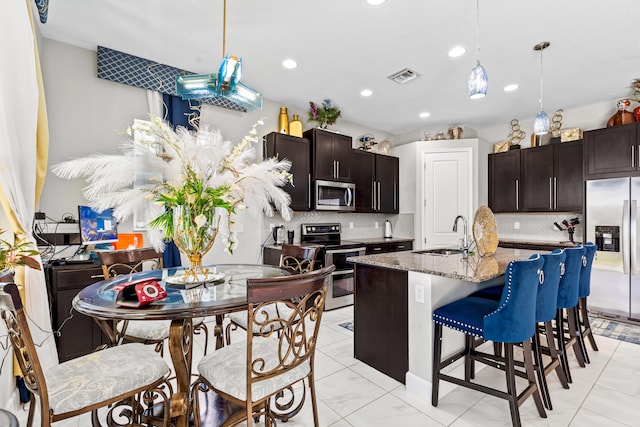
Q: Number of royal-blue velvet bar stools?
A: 4